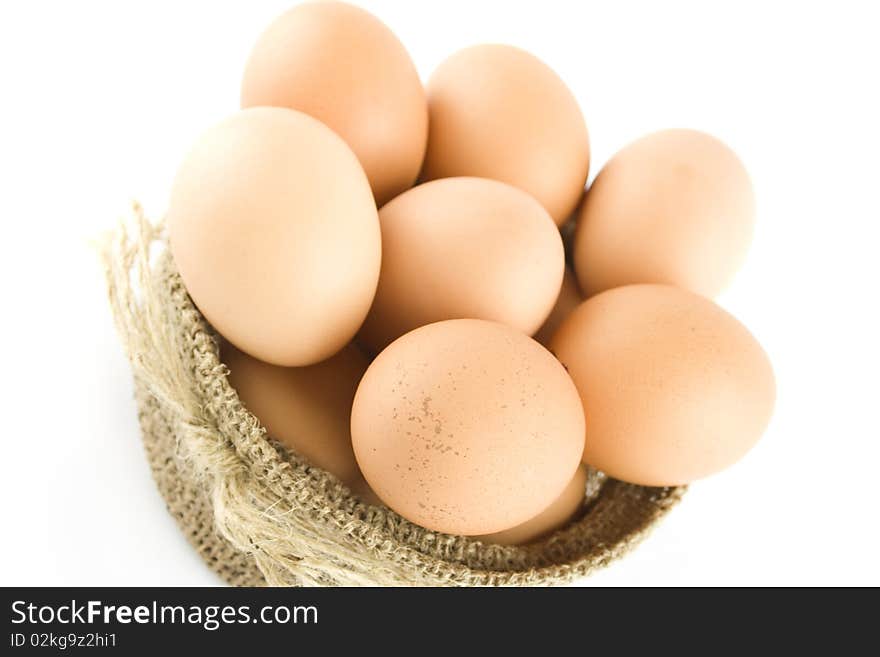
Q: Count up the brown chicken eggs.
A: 10